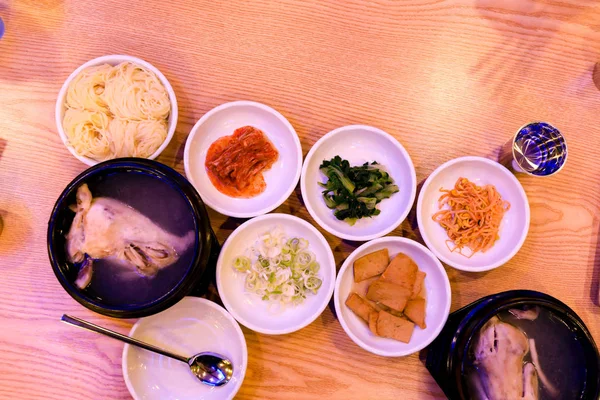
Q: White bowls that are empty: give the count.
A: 1